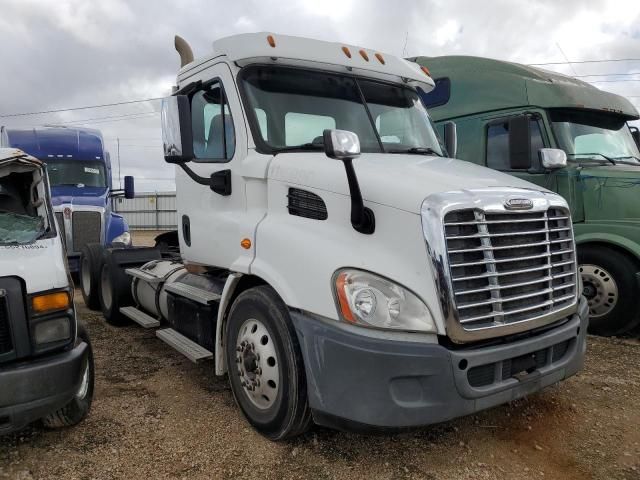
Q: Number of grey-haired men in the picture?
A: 0